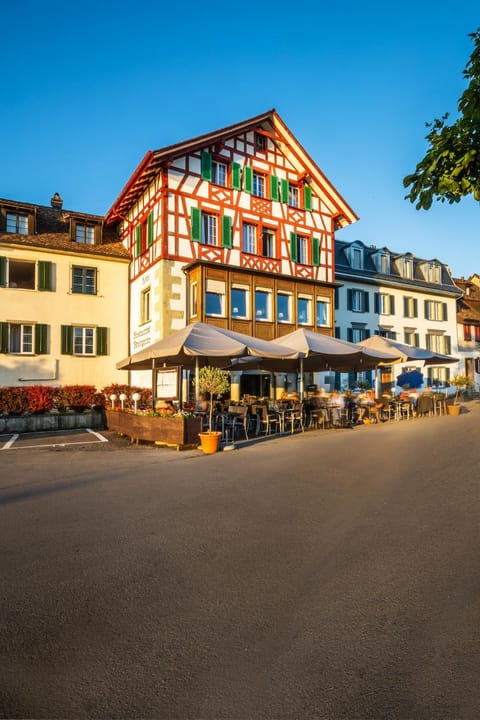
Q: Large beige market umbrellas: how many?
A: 3